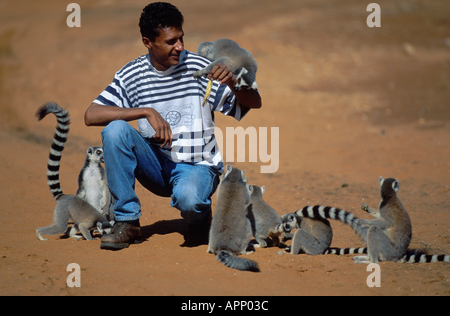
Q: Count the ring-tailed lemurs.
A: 7